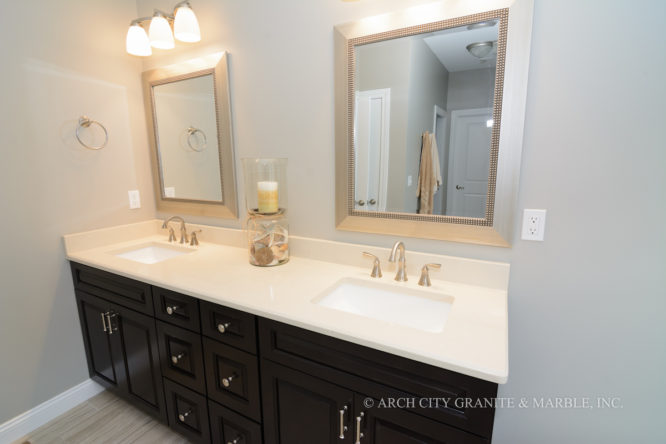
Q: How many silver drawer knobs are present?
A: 6